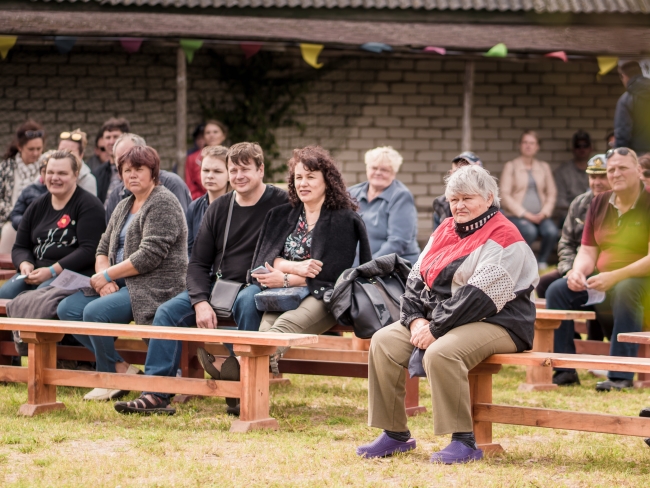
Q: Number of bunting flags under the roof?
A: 11